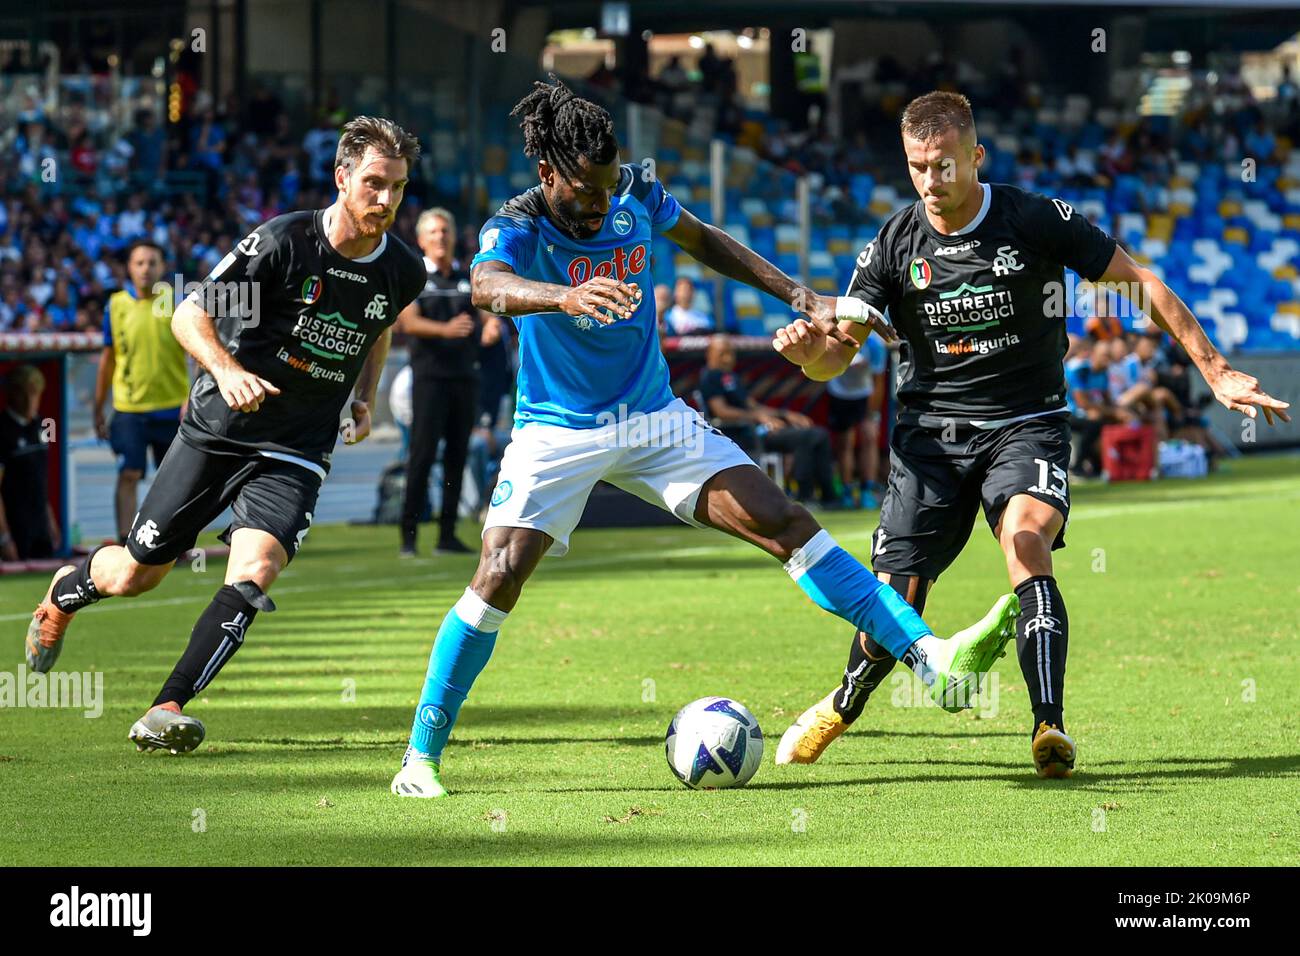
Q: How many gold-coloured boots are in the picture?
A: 2